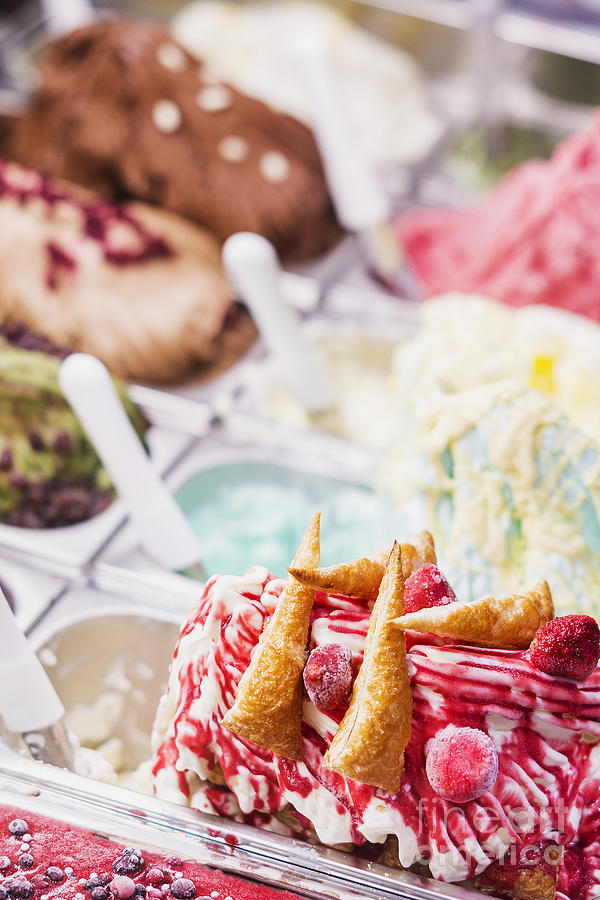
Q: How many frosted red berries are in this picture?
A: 4